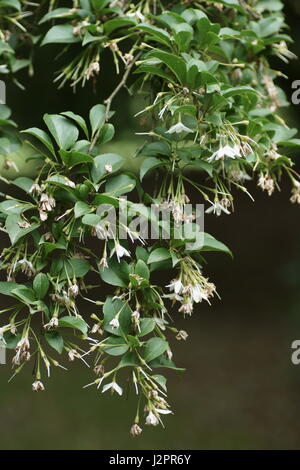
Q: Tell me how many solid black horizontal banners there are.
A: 1